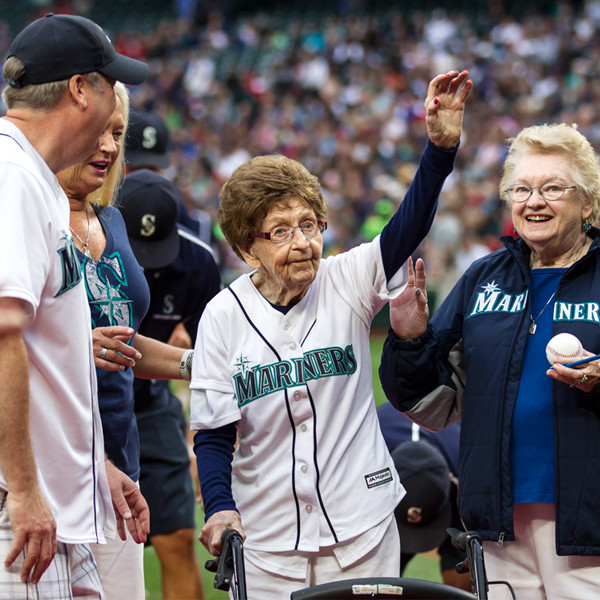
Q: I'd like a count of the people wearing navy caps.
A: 4